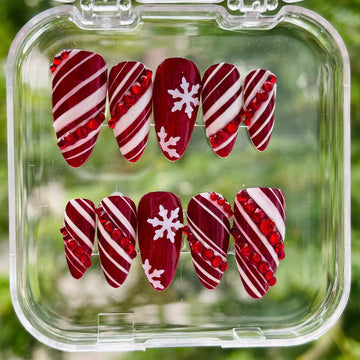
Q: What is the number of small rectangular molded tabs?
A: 2